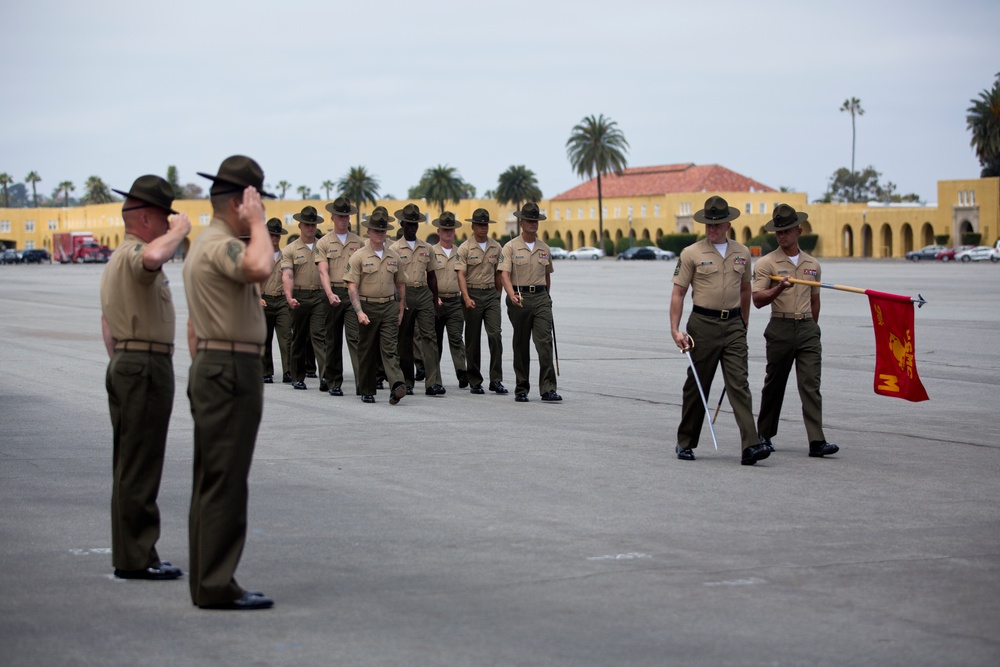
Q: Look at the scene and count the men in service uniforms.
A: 13